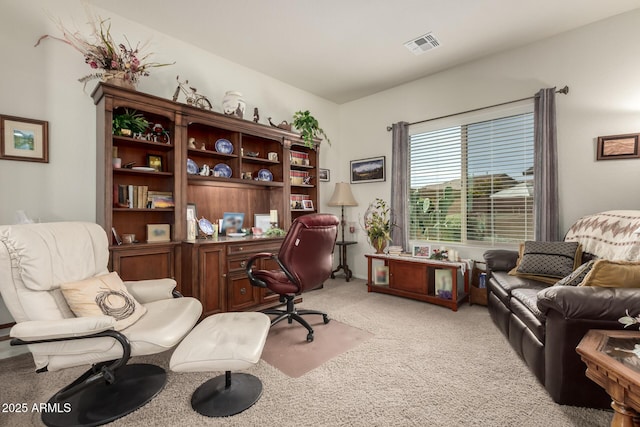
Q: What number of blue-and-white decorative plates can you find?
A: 5